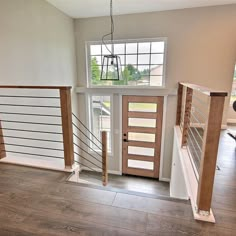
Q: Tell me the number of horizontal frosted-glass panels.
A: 5